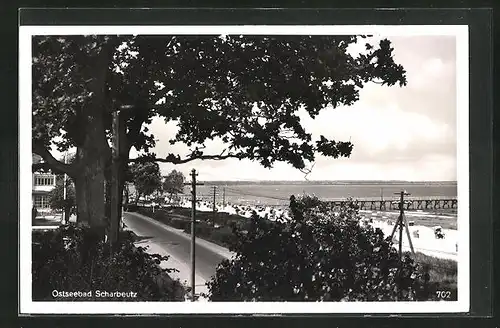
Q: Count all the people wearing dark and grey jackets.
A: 0